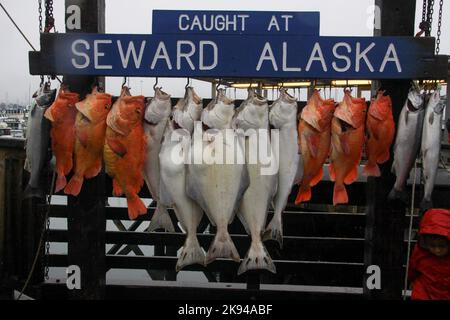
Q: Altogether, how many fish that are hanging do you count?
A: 14